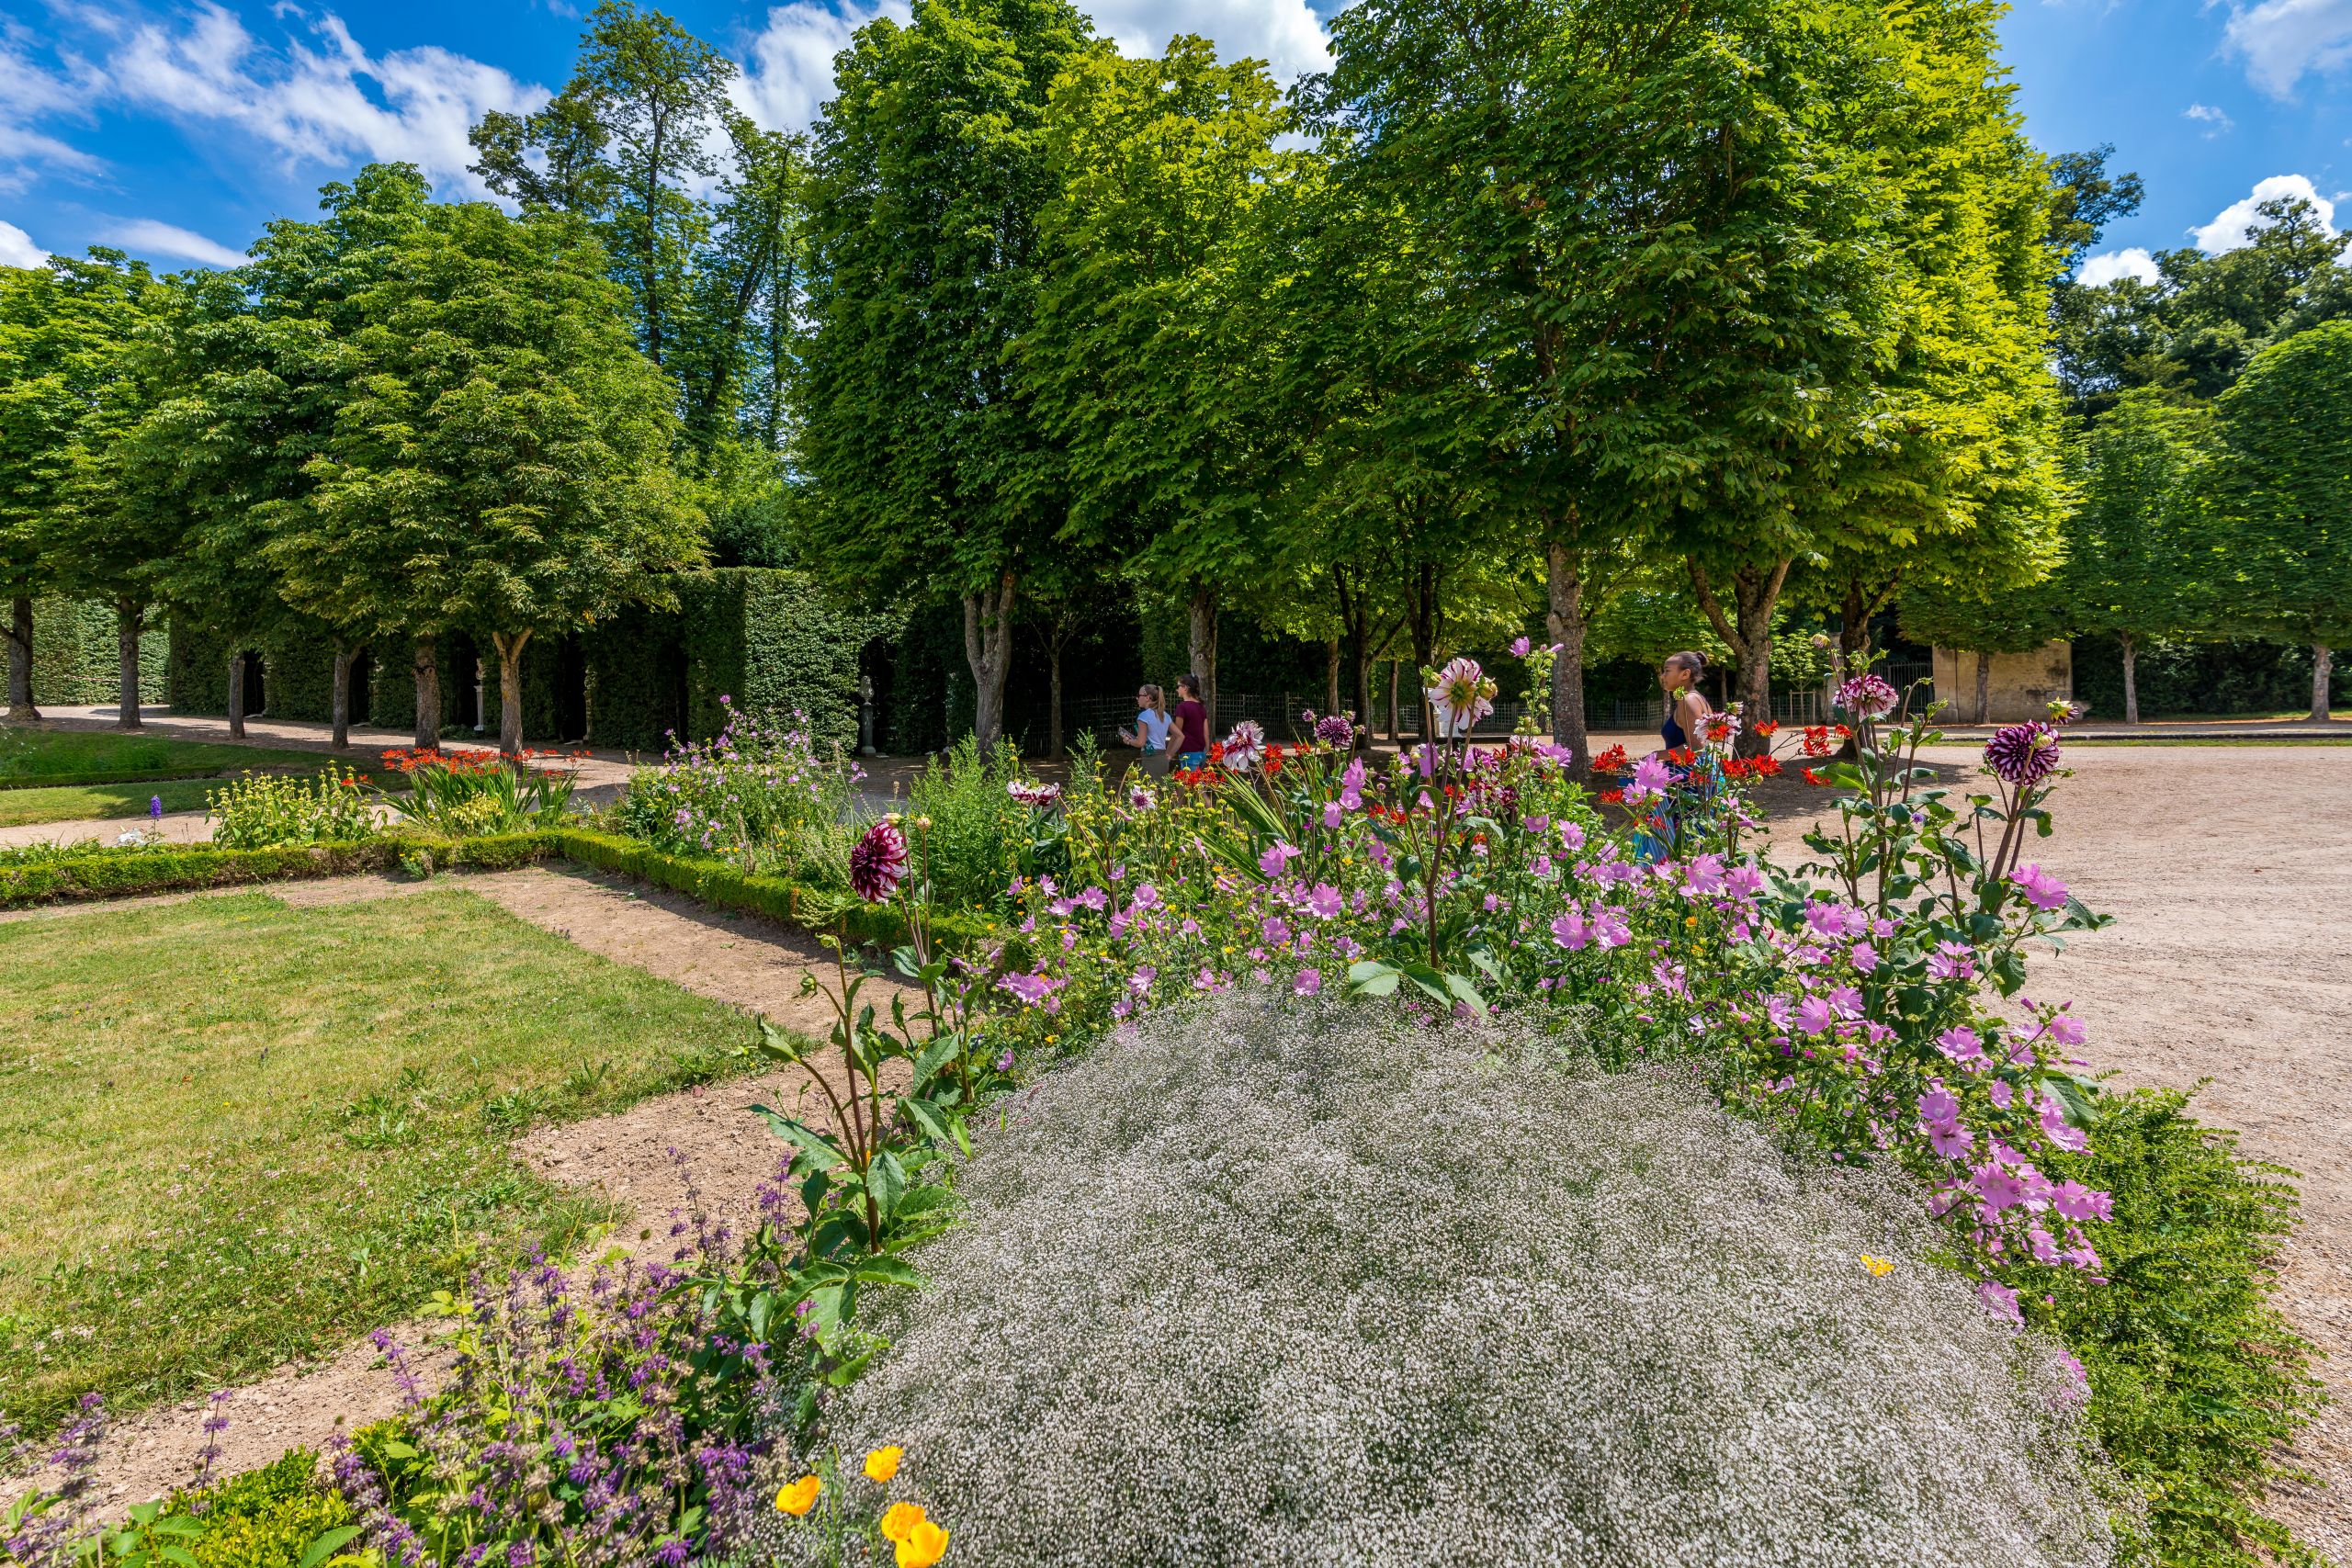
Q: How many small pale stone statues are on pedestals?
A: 2